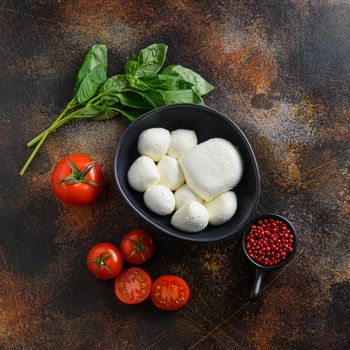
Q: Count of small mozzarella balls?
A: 8